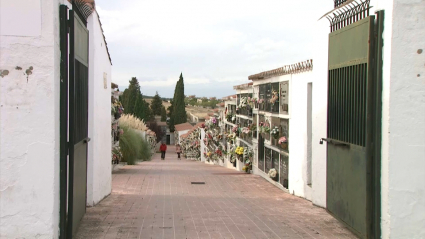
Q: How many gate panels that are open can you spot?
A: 2